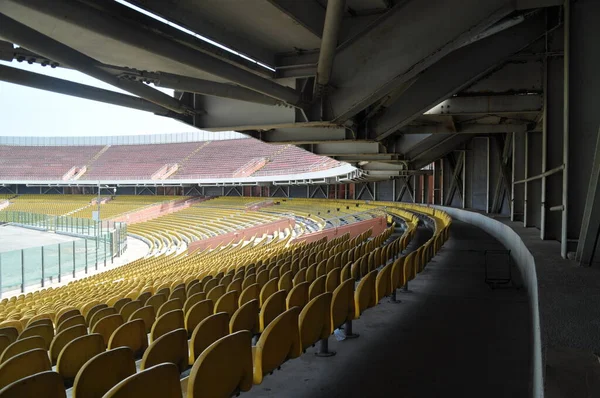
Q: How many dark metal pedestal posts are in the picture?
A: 4